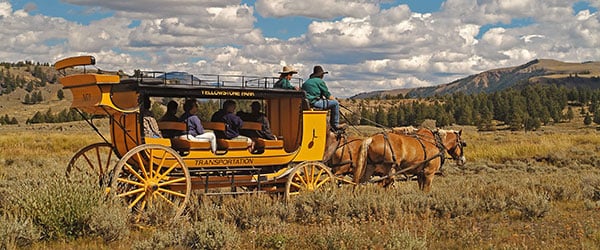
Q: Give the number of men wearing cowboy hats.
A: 2